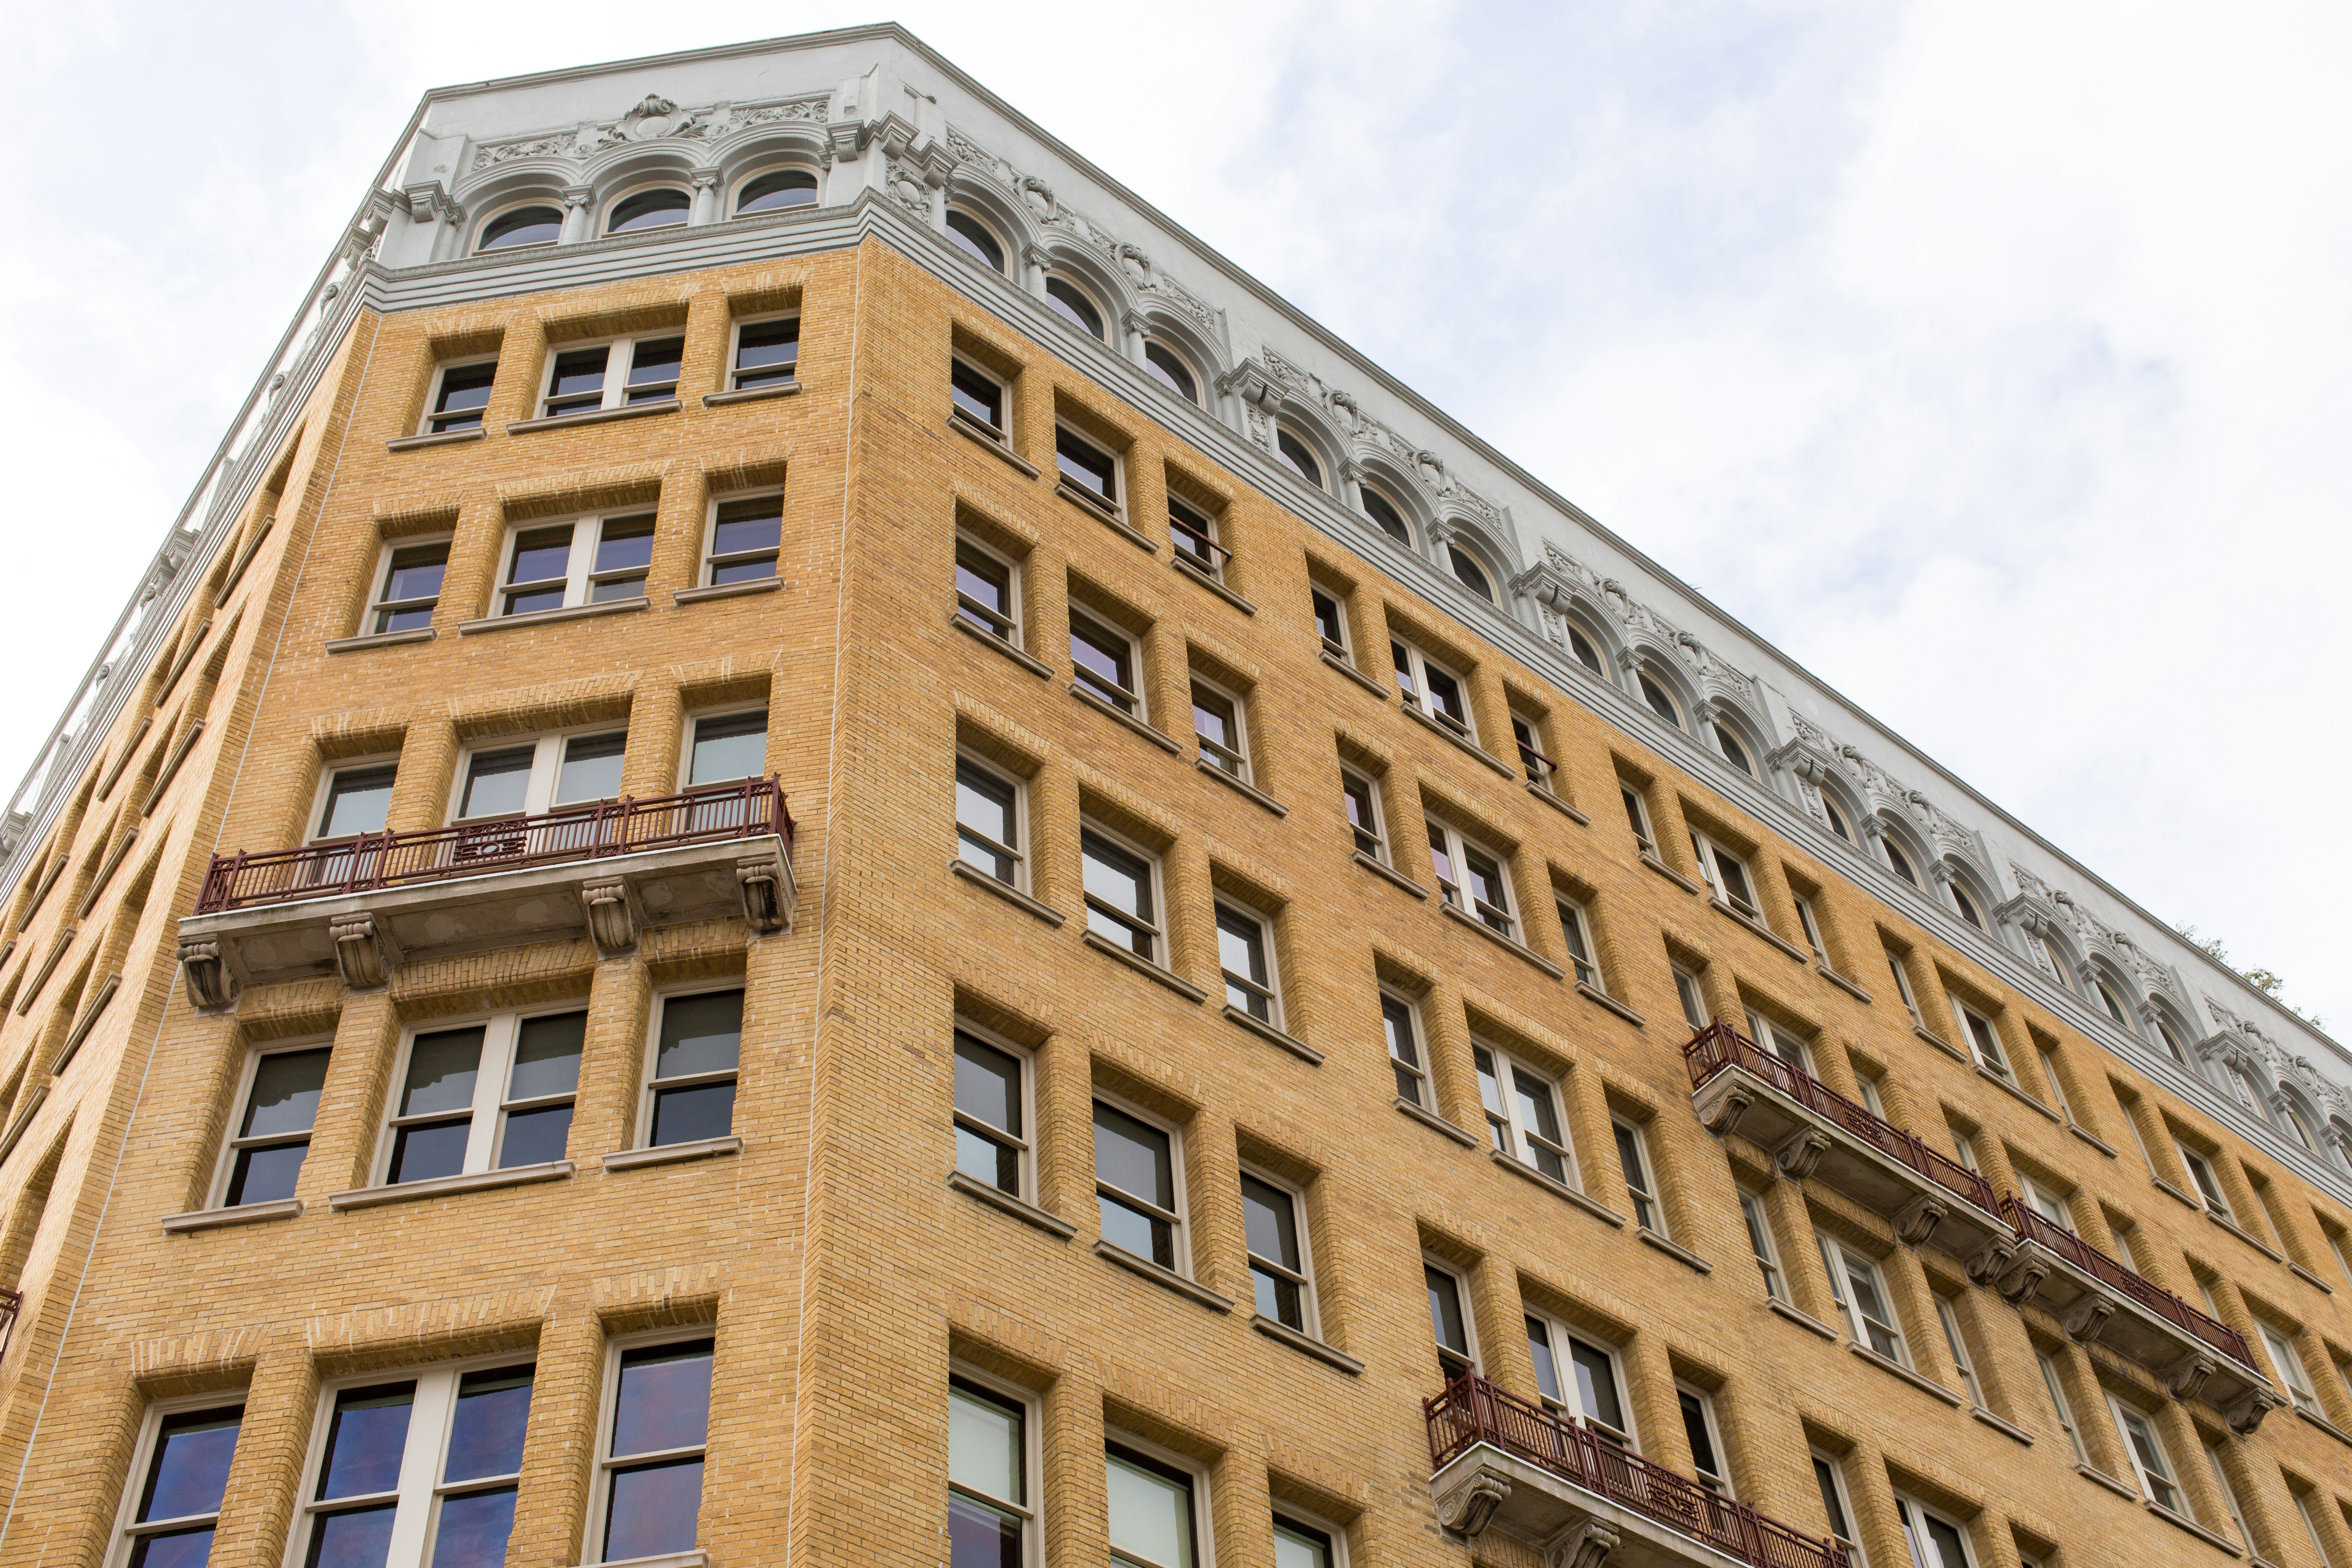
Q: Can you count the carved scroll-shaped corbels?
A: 14